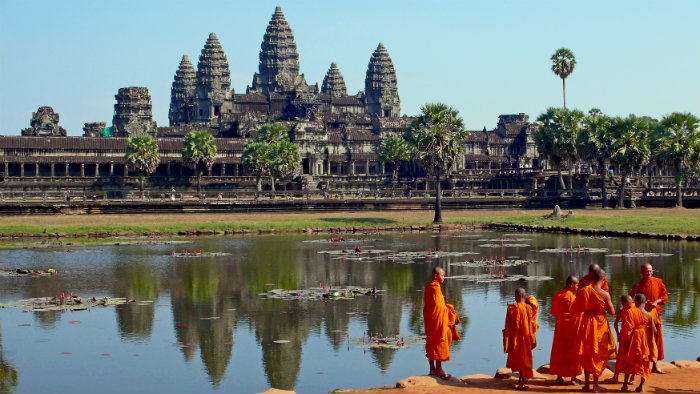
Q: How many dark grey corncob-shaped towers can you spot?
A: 5